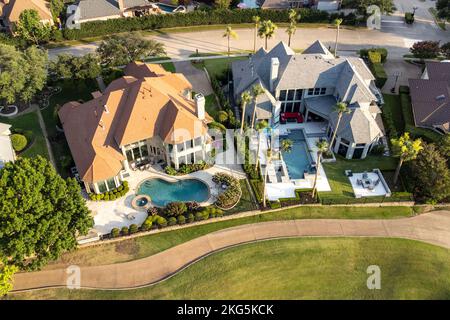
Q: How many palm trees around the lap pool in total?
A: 6